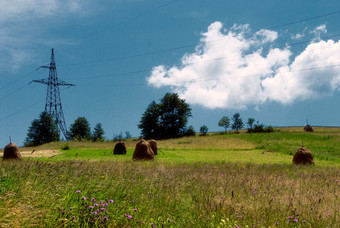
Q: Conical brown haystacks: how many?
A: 6